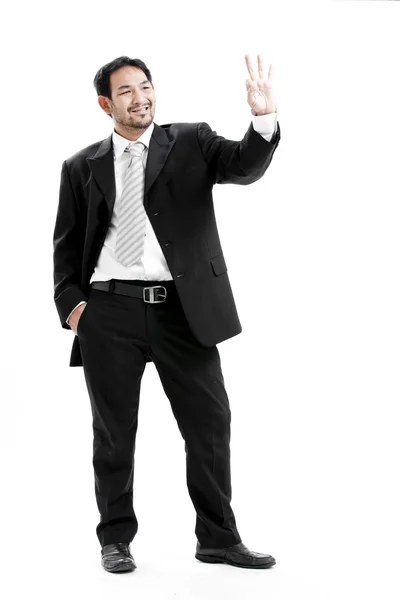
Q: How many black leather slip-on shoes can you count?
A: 2